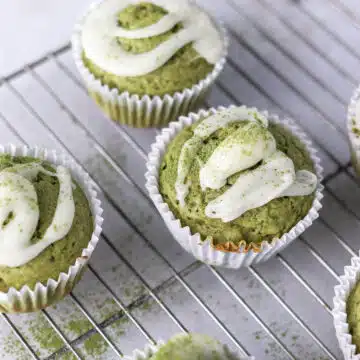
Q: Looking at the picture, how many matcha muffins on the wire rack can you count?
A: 6